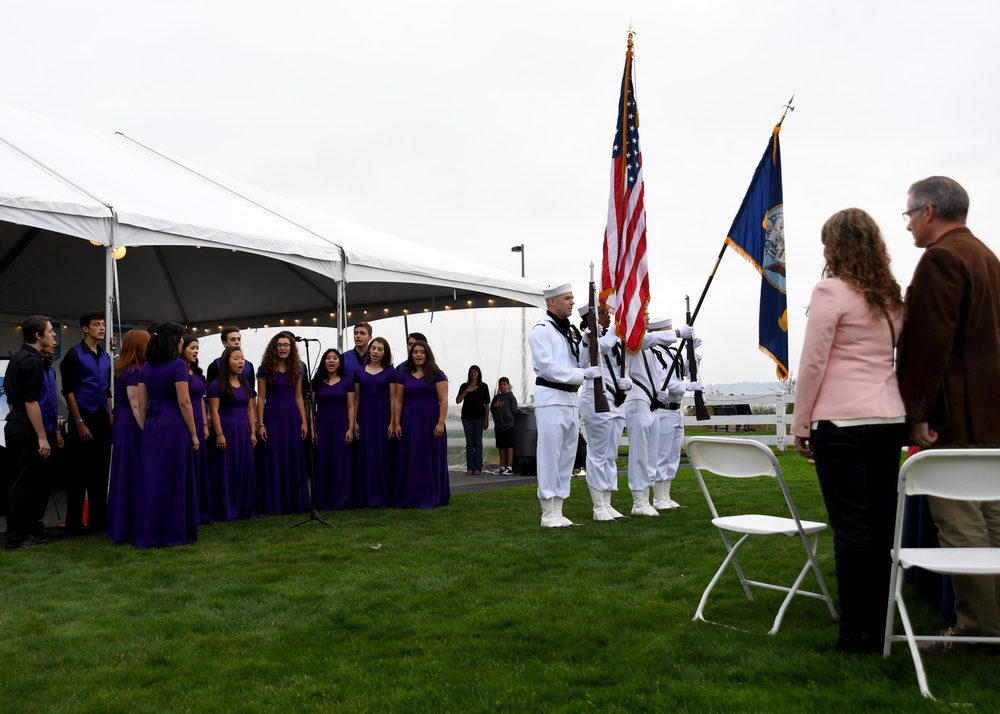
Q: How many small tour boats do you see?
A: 0